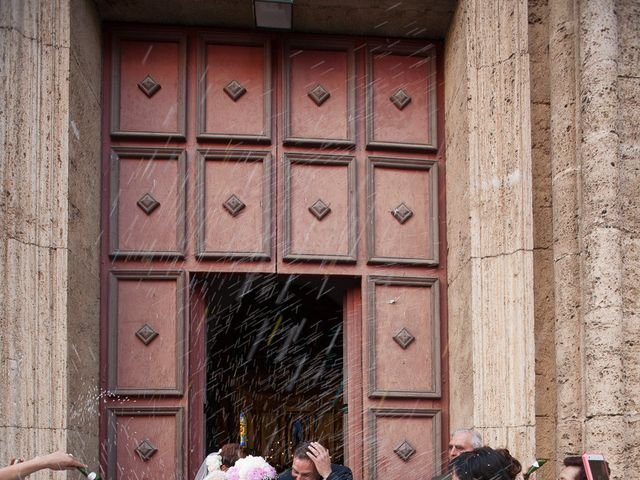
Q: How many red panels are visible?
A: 12